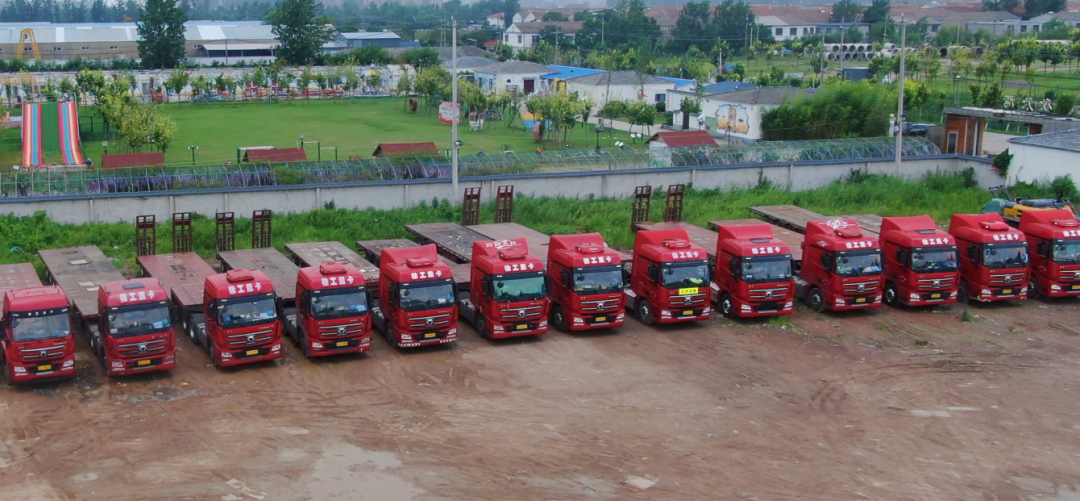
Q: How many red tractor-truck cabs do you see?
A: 13